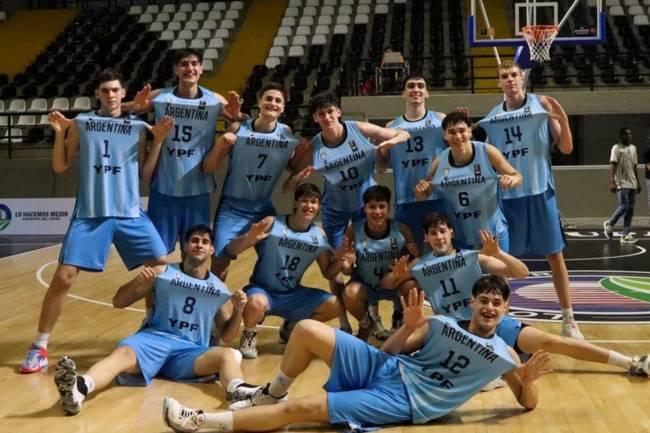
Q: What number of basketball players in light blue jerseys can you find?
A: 12